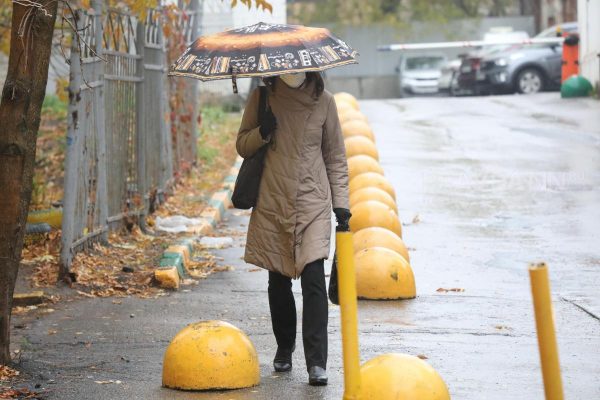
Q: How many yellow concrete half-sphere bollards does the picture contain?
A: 13